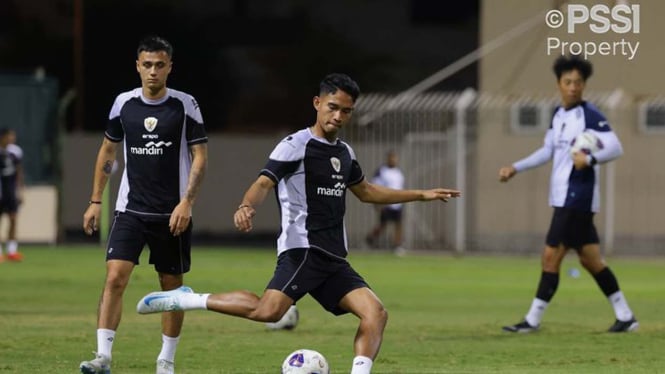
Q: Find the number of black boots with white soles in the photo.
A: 2